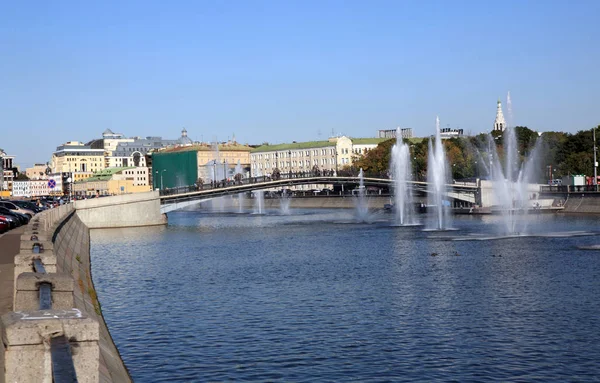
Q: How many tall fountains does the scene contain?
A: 3